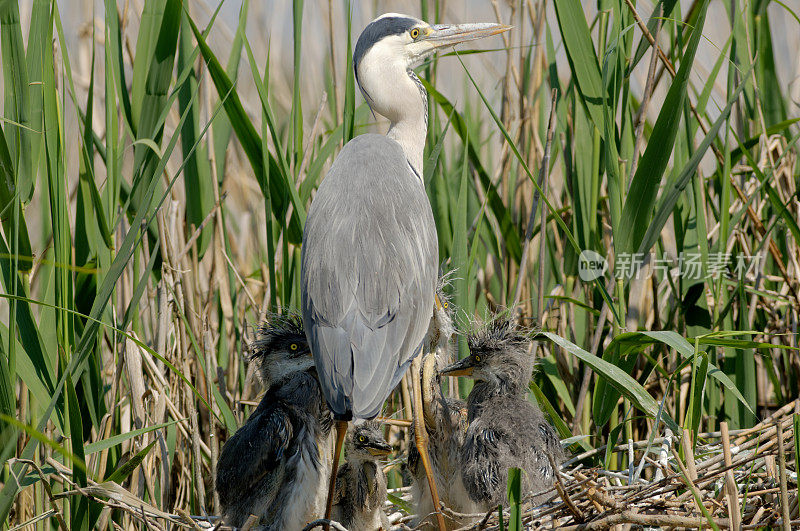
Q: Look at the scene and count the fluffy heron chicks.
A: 4